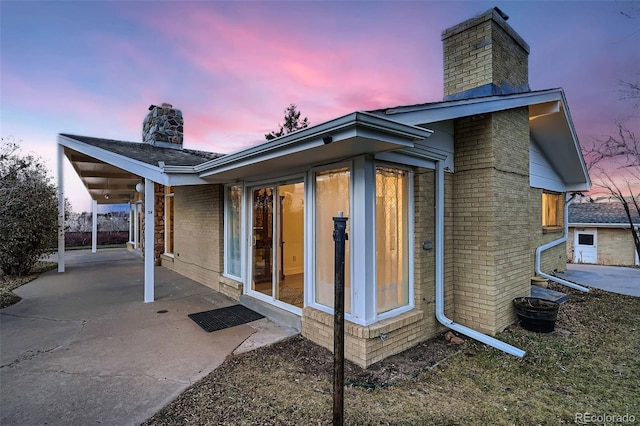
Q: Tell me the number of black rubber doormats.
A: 1